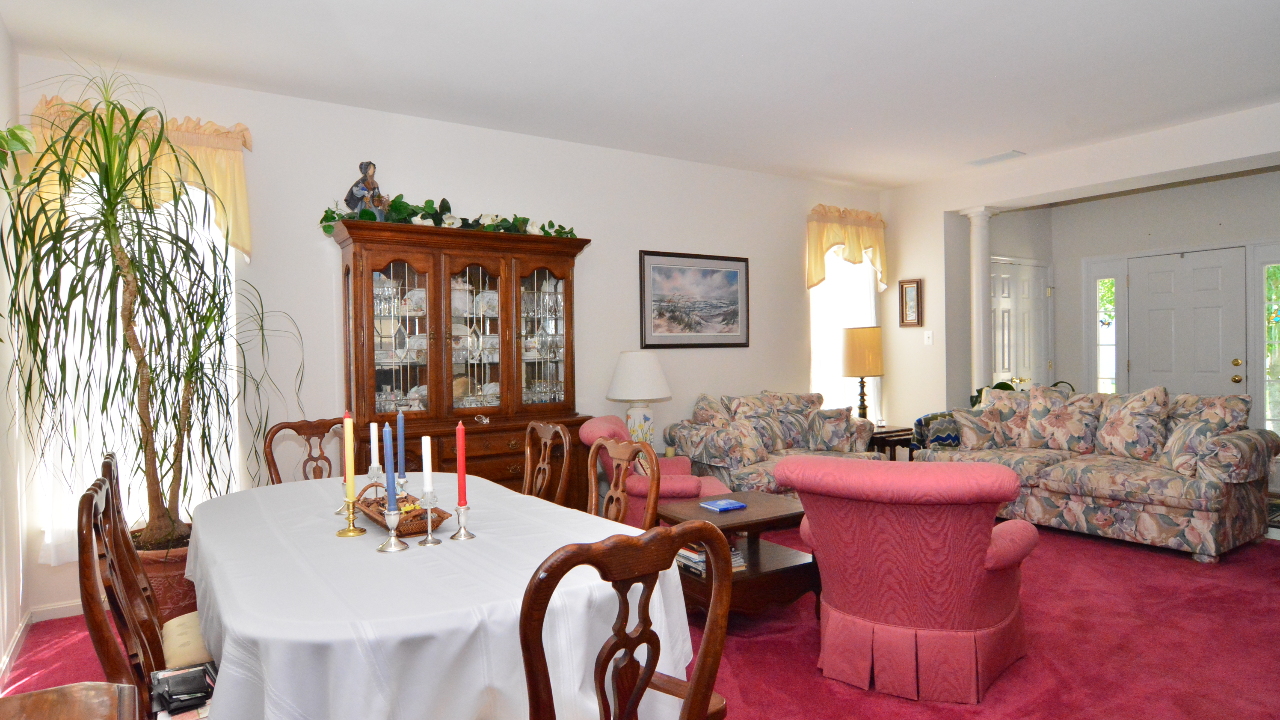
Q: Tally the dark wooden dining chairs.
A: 6